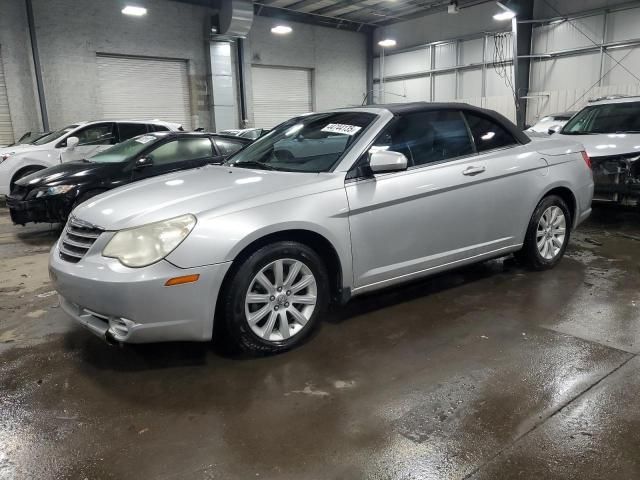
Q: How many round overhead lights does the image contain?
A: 4